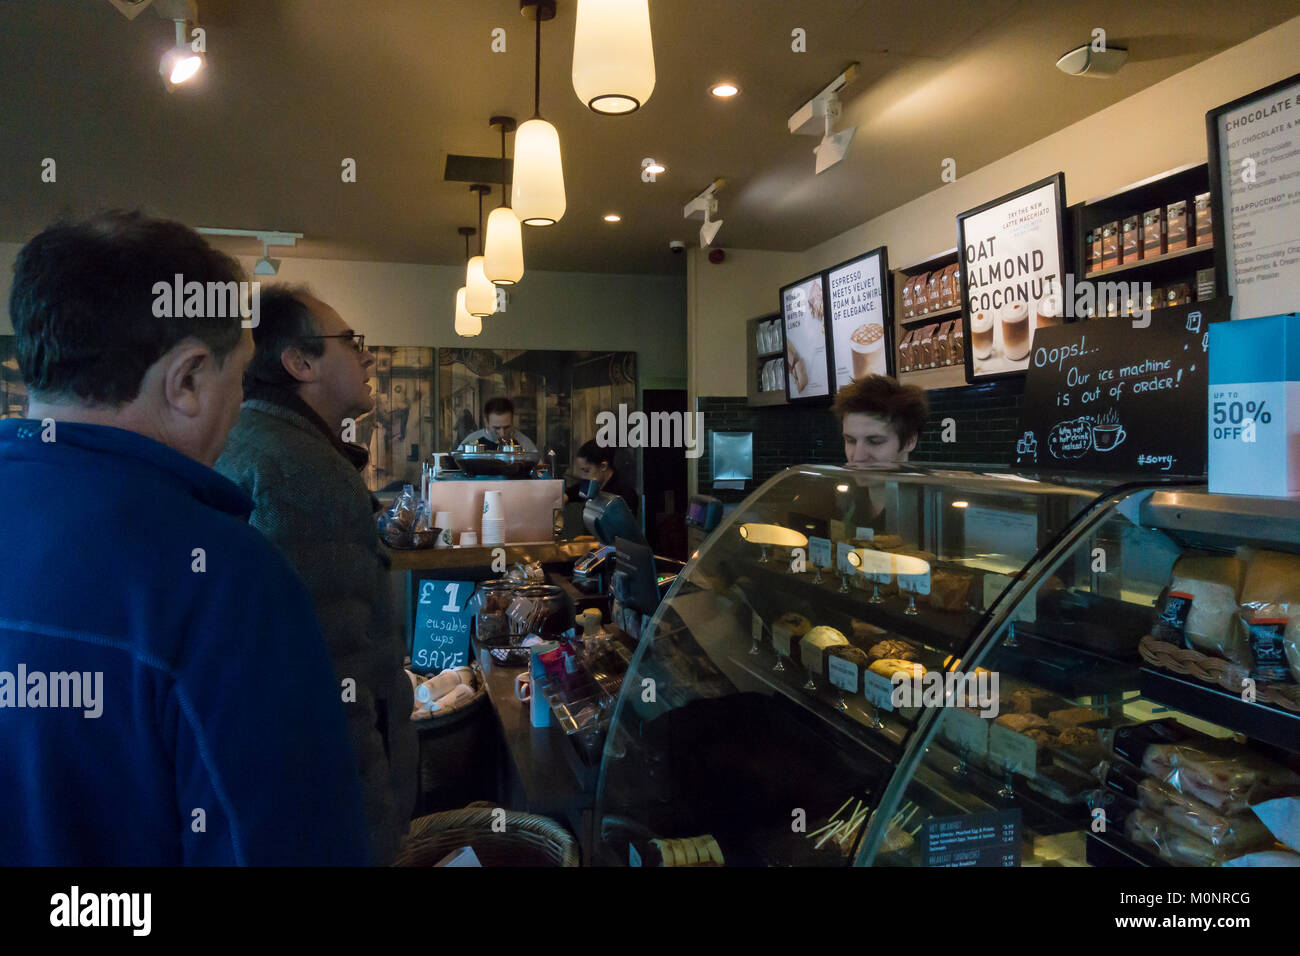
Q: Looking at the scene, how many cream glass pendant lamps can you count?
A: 5